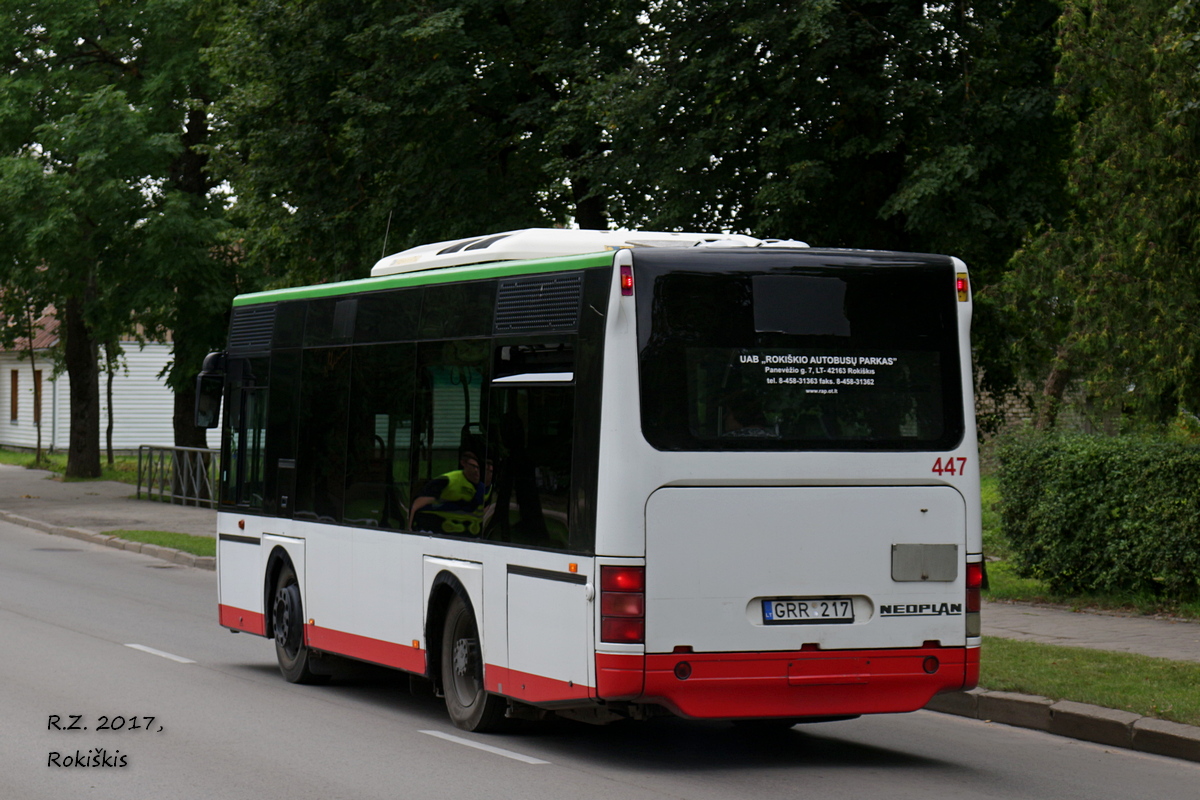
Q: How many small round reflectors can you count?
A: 2